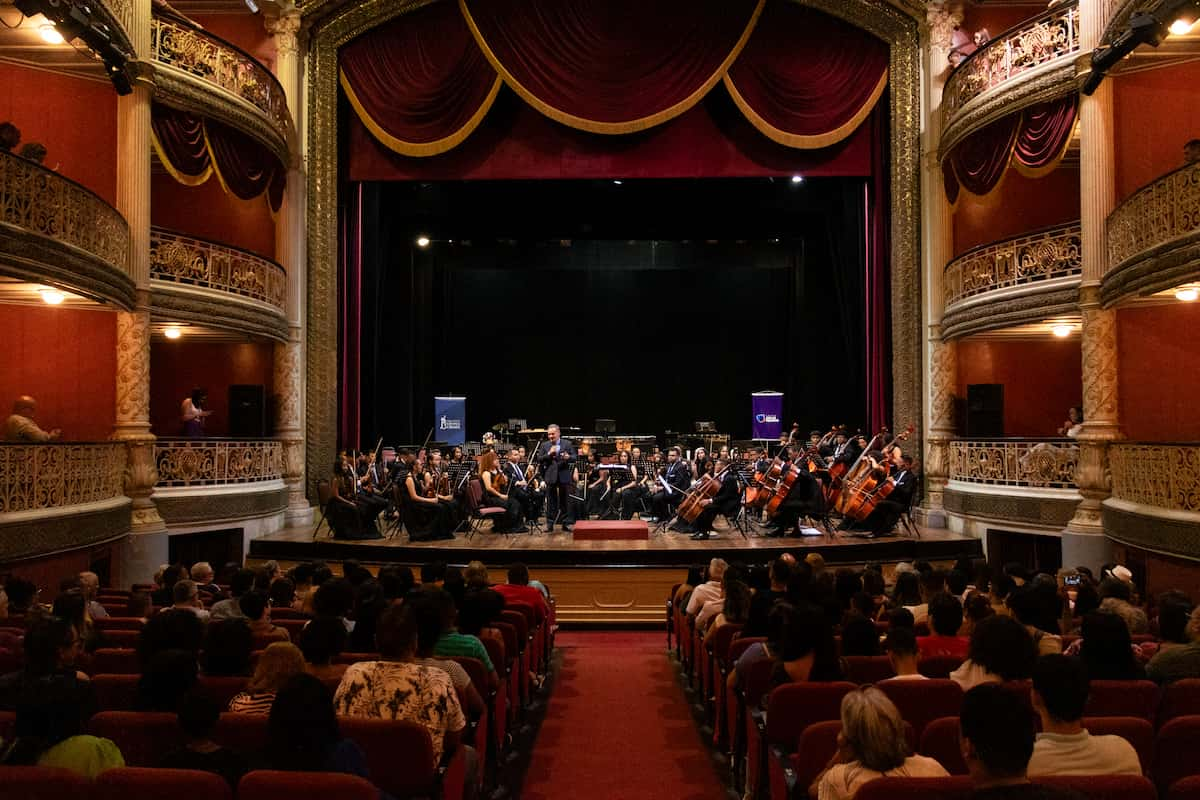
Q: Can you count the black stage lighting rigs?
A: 2